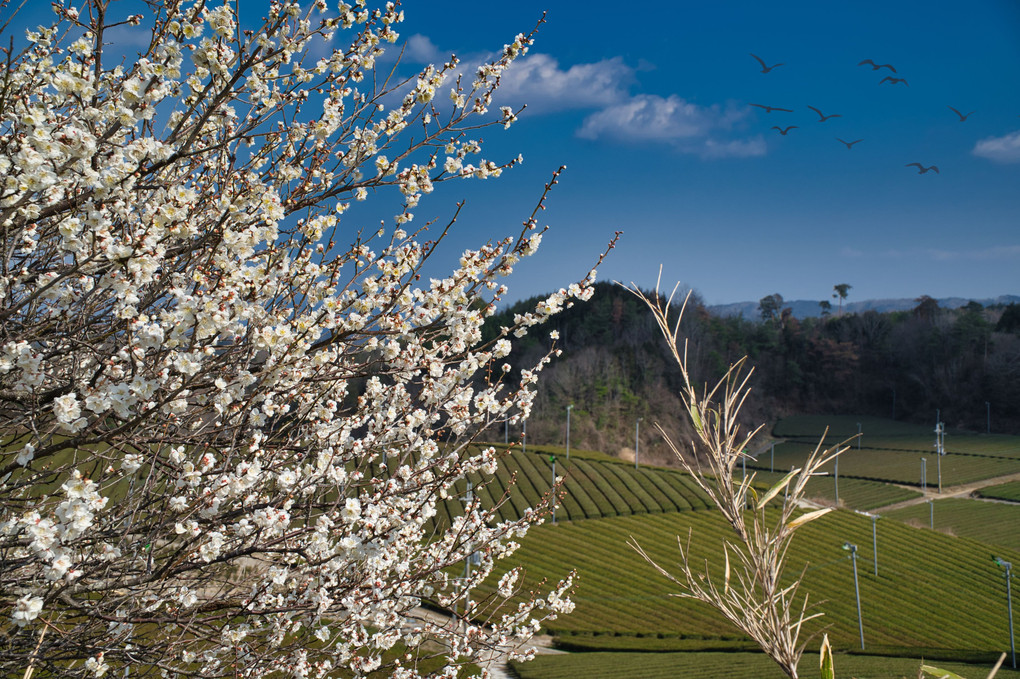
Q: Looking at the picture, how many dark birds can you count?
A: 9